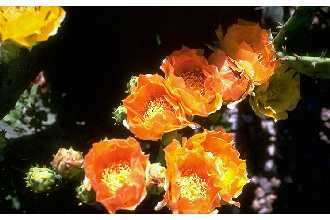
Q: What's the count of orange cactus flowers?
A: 7